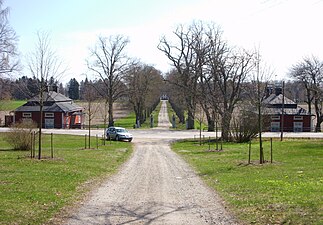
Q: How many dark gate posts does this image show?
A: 2